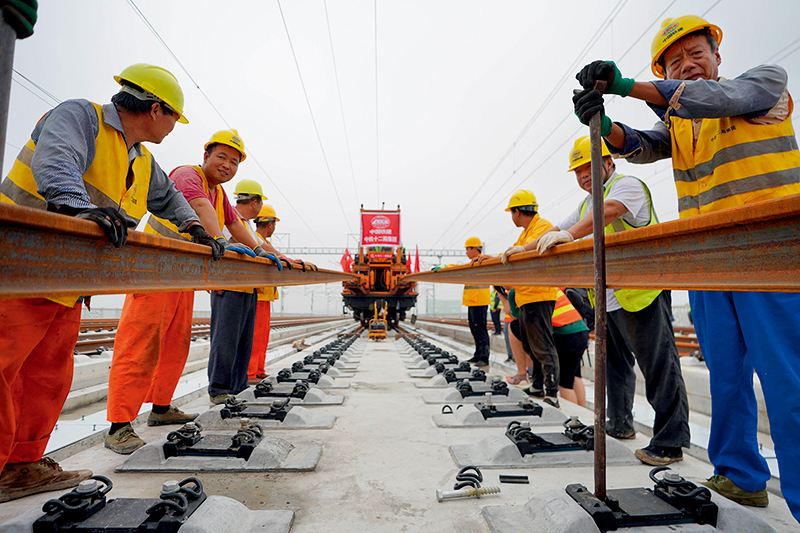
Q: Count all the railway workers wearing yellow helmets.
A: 8